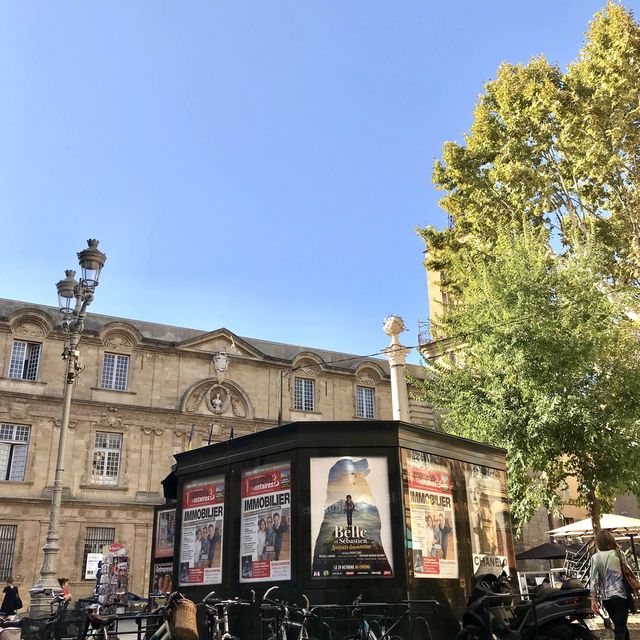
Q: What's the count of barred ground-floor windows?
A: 2